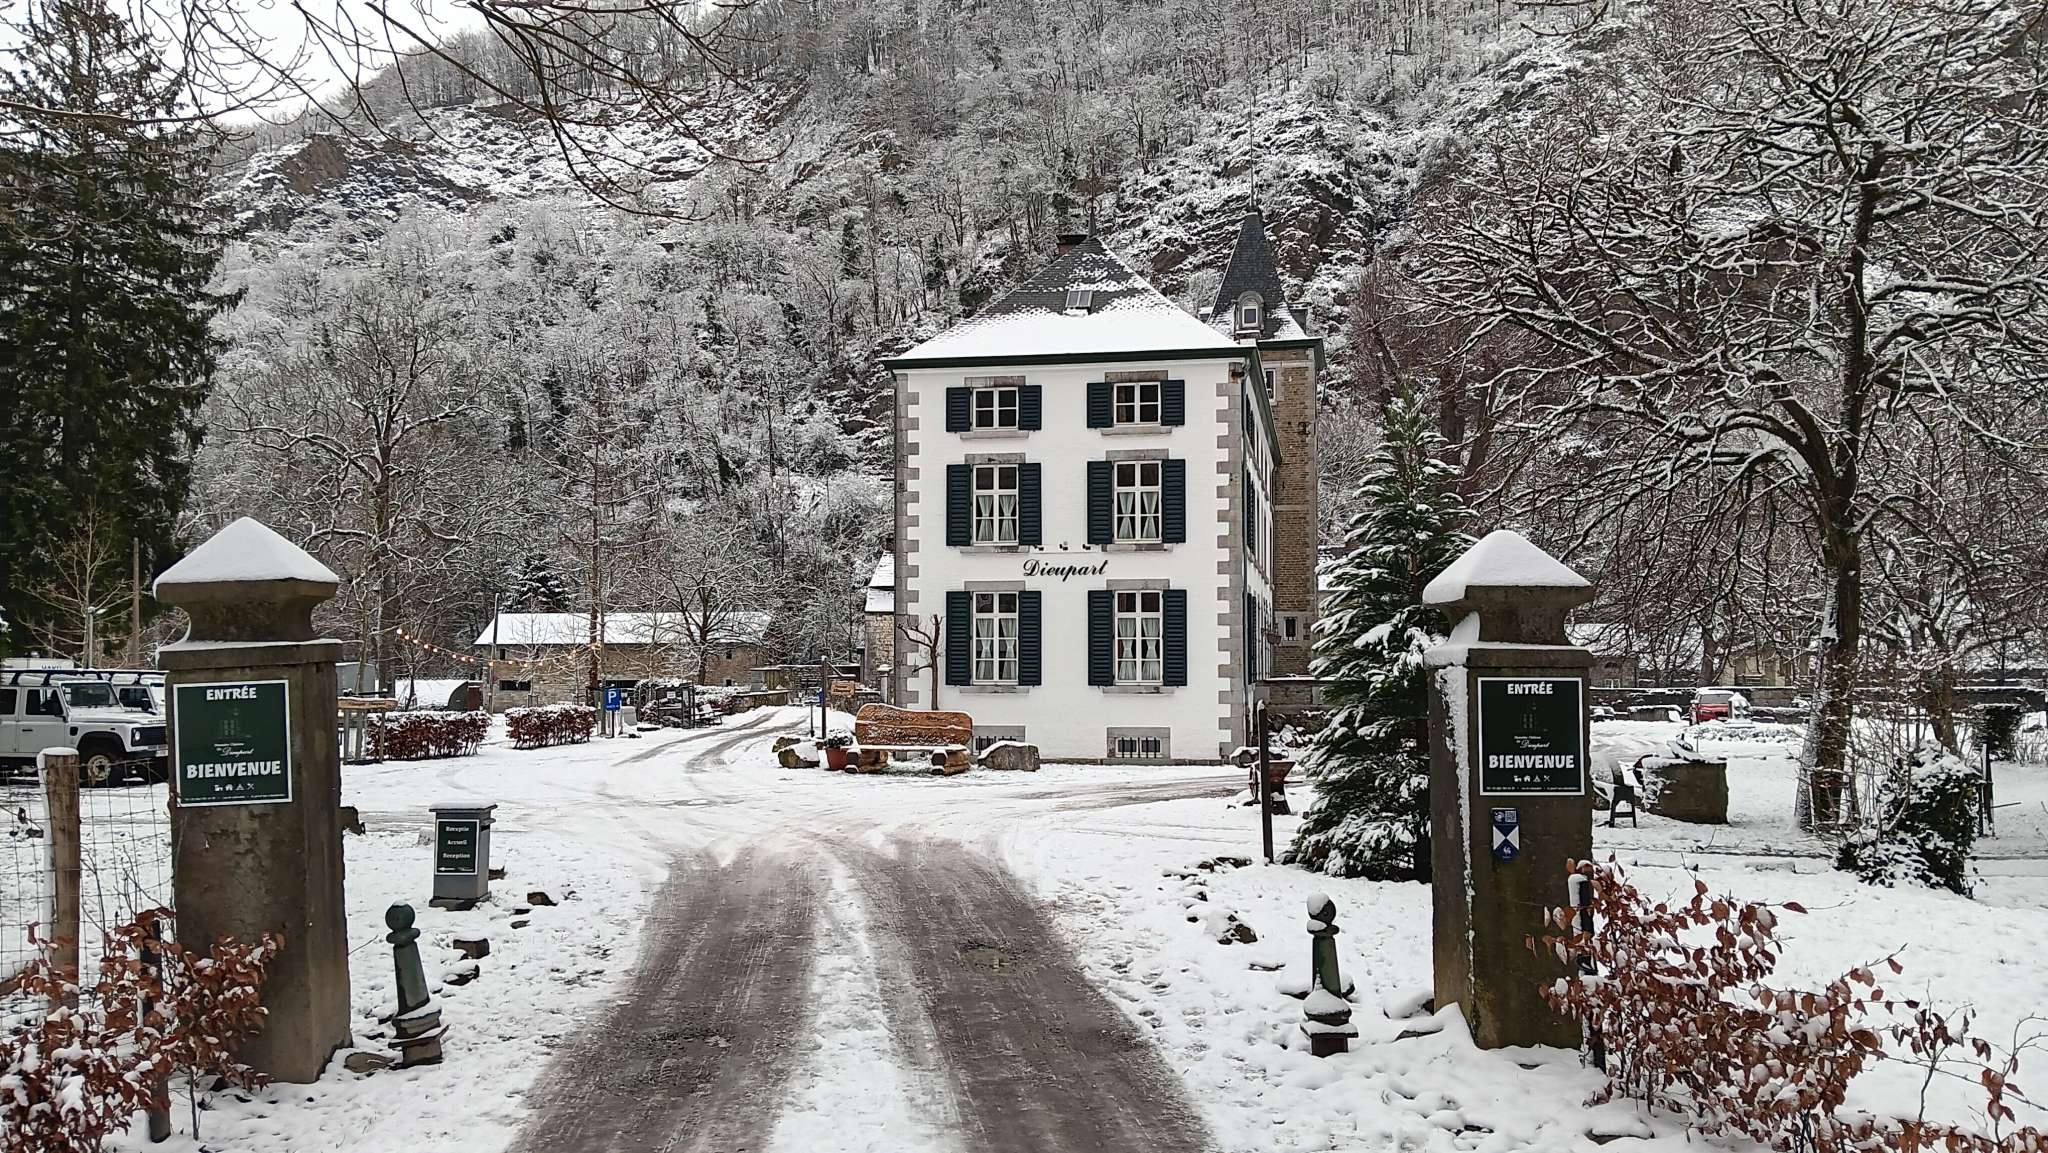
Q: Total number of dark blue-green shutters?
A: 12